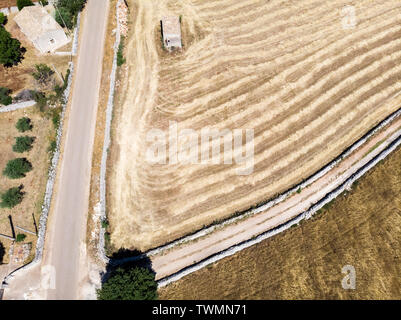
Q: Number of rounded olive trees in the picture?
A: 4